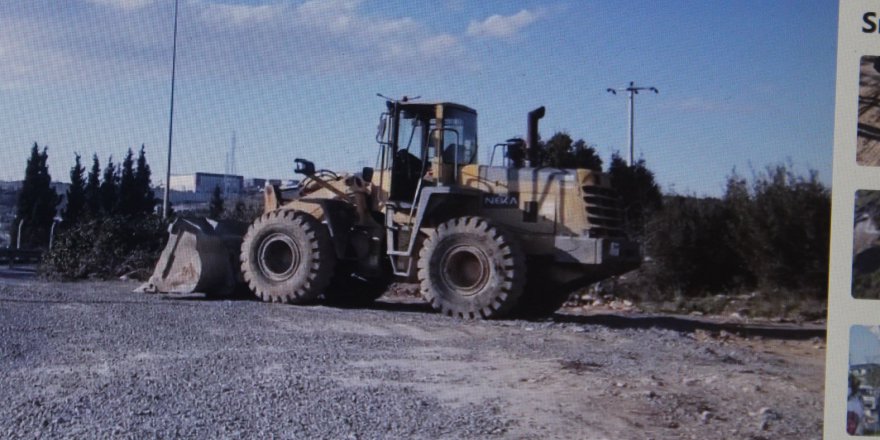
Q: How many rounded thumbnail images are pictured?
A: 3